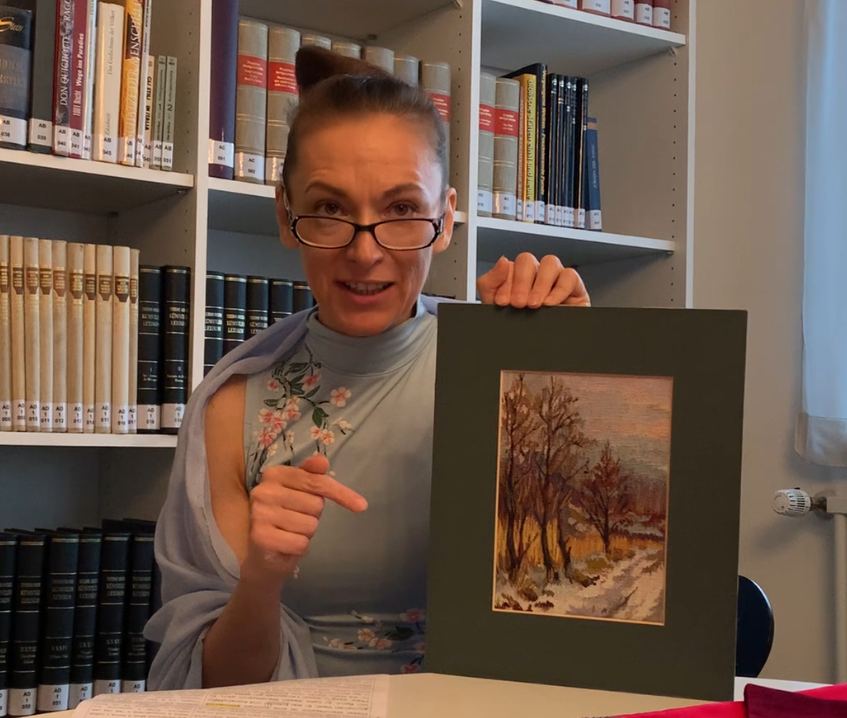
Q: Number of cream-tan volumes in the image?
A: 10